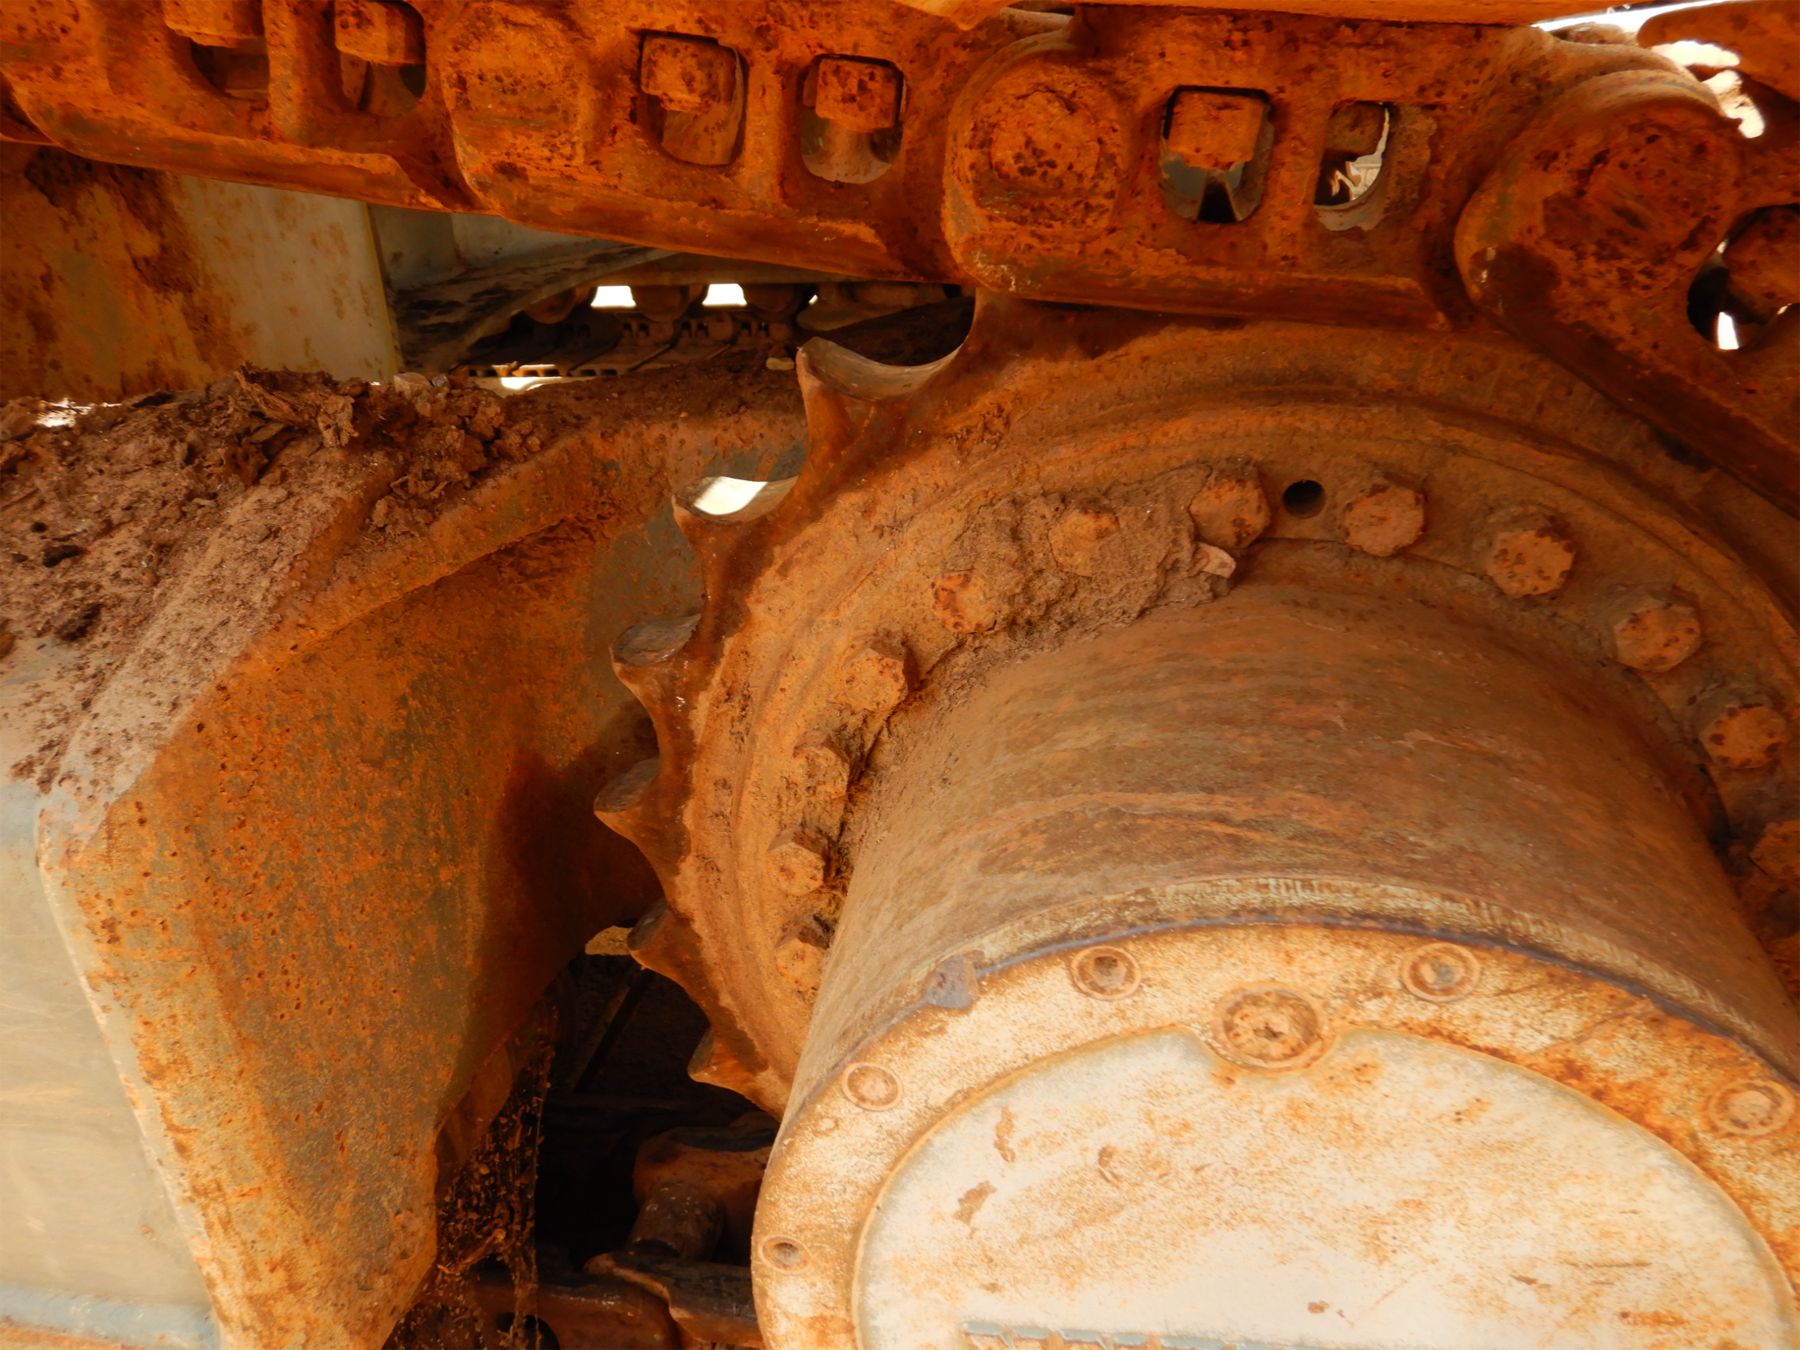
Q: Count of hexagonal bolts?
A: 12